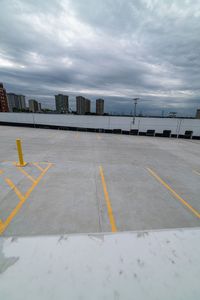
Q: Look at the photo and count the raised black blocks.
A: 5